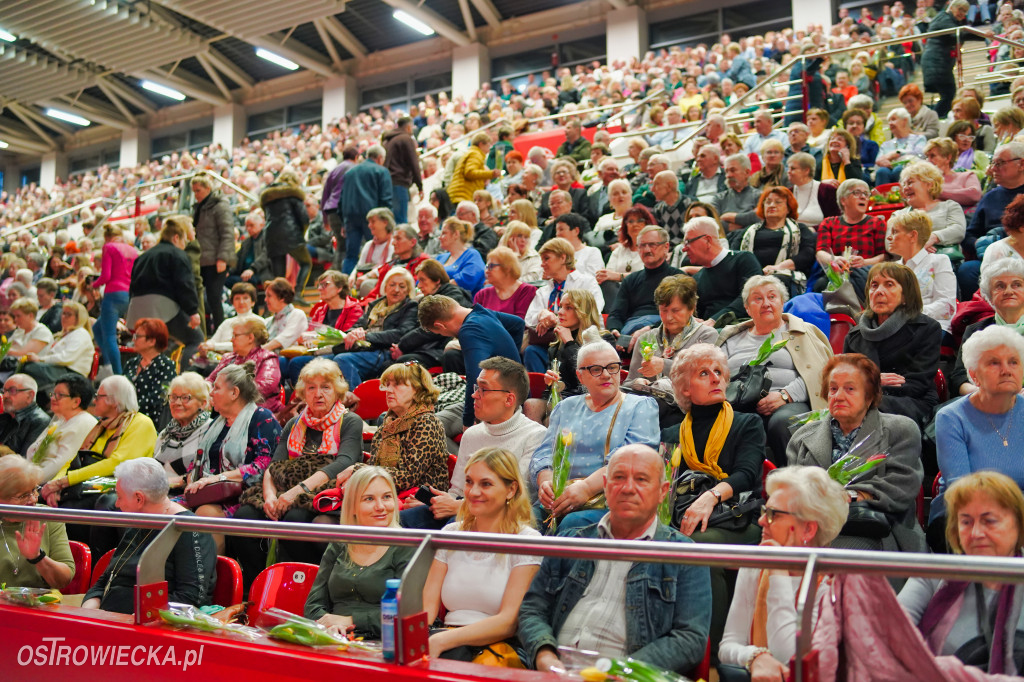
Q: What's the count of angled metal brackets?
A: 3